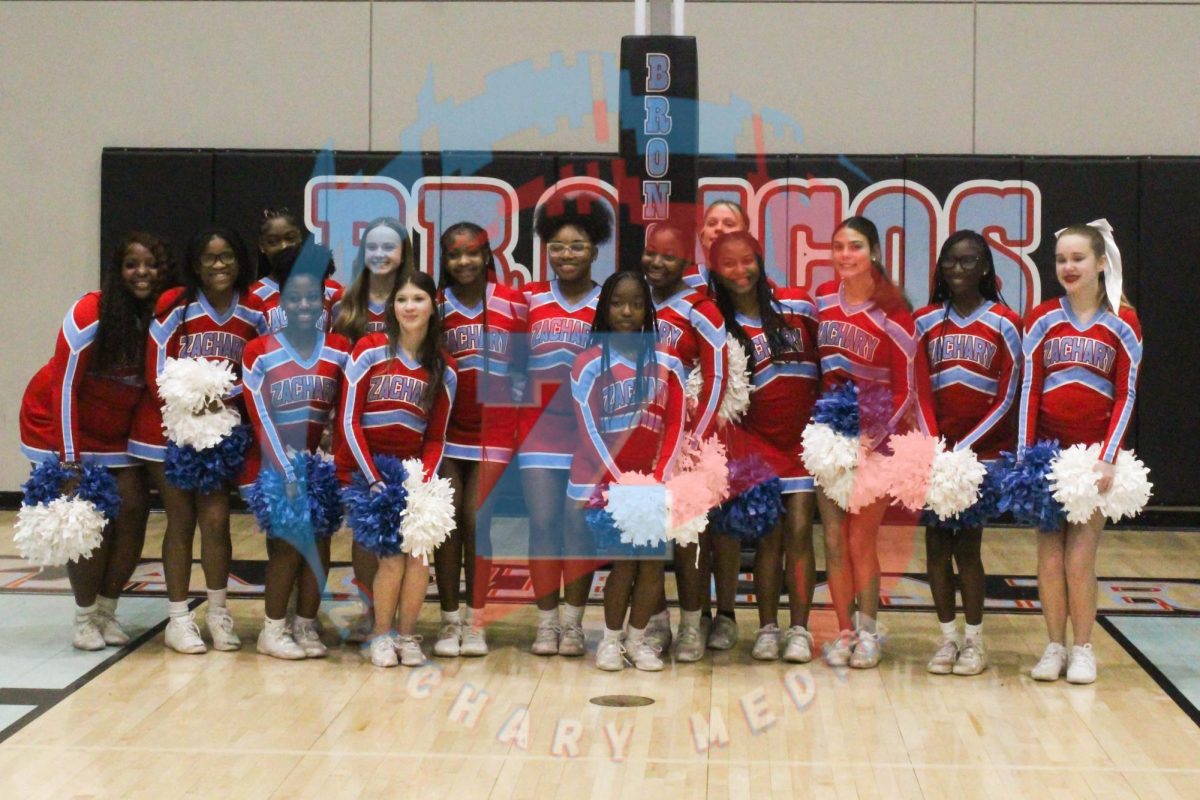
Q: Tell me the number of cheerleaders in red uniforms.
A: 15